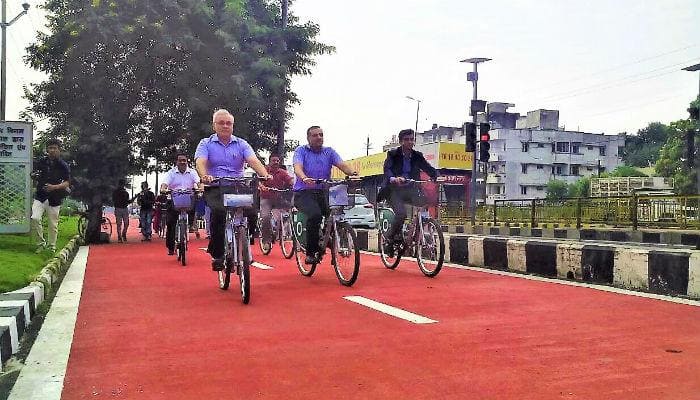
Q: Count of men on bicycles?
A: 5